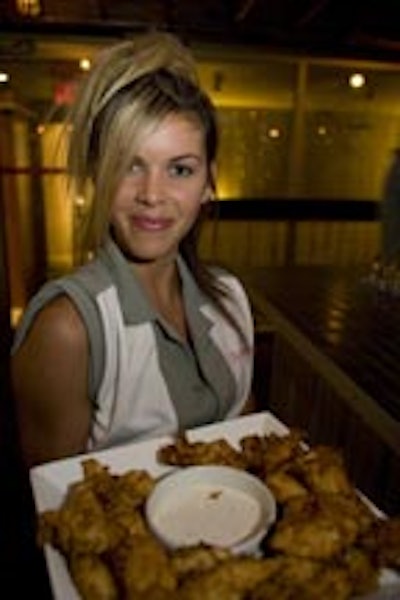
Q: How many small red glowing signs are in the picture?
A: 1